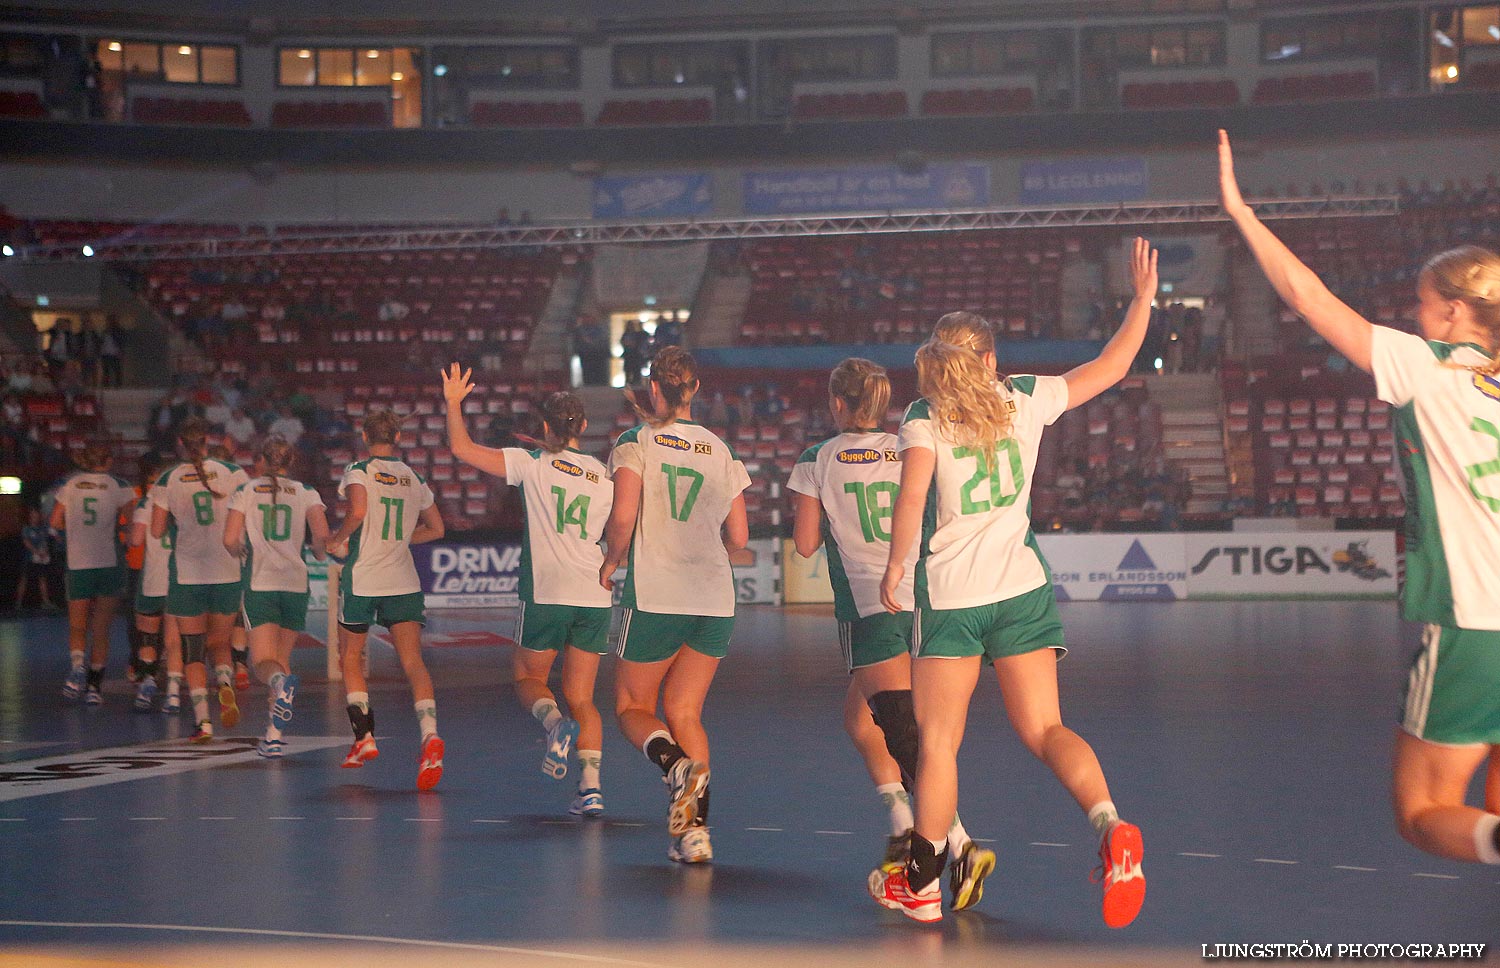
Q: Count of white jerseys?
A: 10